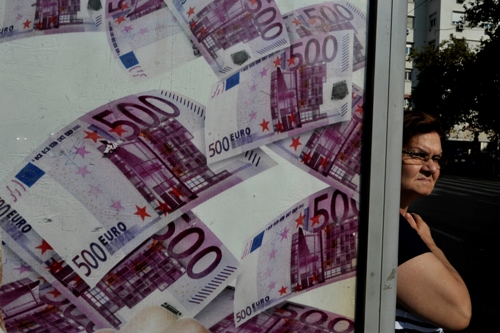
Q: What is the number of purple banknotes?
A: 11